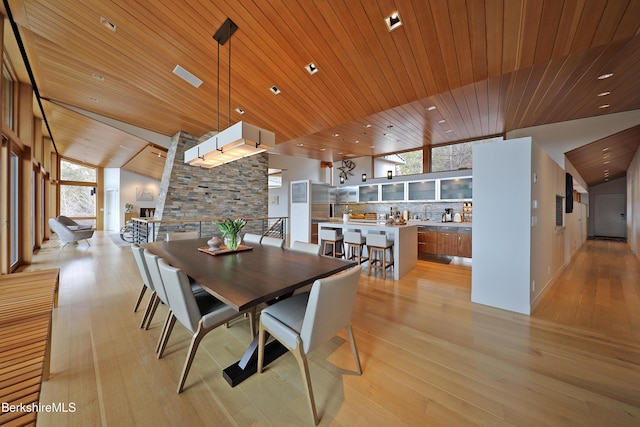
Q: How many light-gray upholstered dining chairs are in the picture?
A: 8